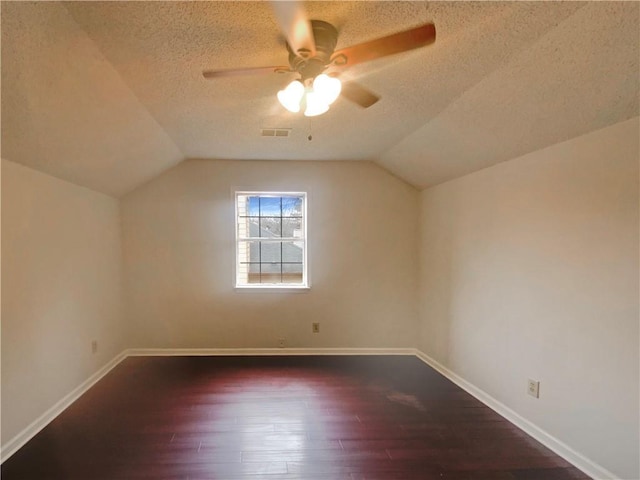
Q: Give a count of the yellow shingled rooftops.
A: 0